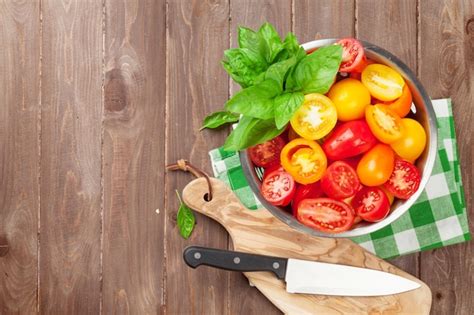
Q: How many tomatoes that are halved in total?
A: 11